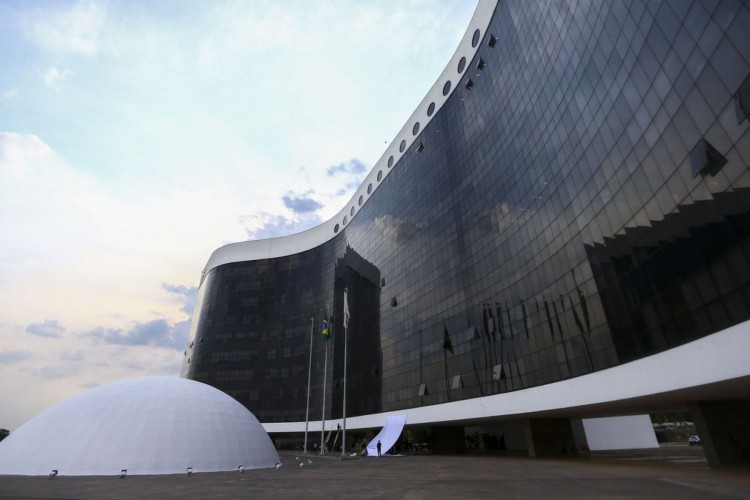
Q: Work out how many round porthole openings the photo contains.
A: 13